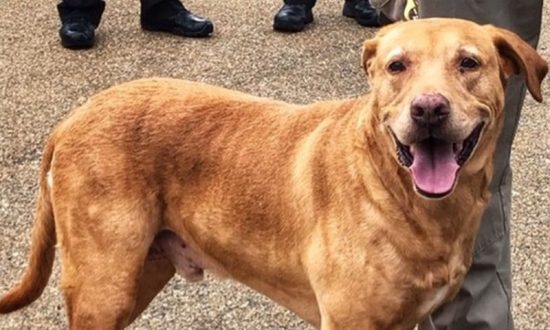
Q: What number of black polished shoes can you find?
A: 4